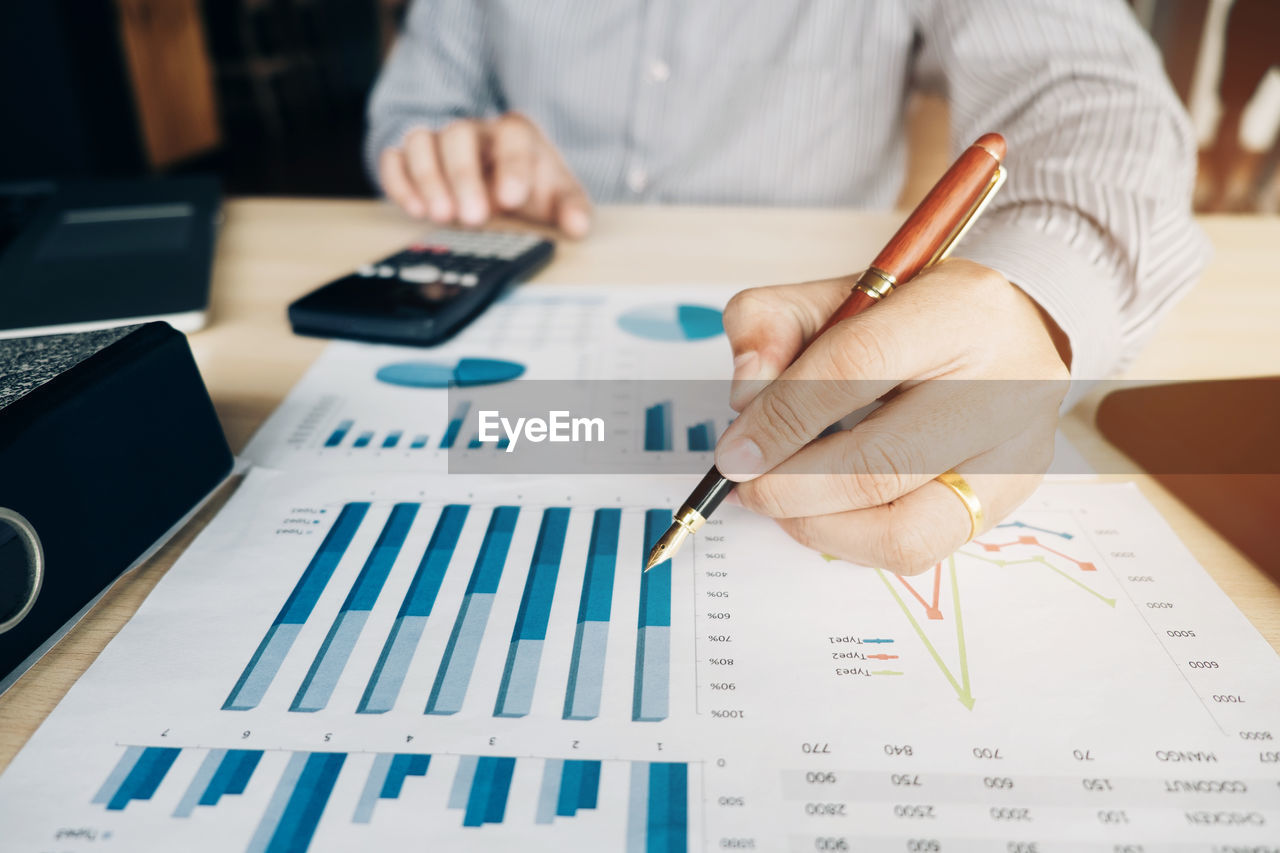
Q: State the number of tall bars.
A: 7